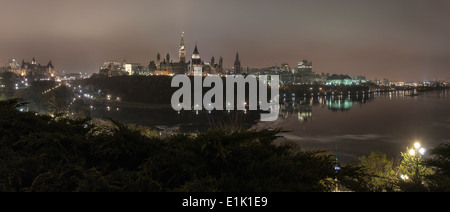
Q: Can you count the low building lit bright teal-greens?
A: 1